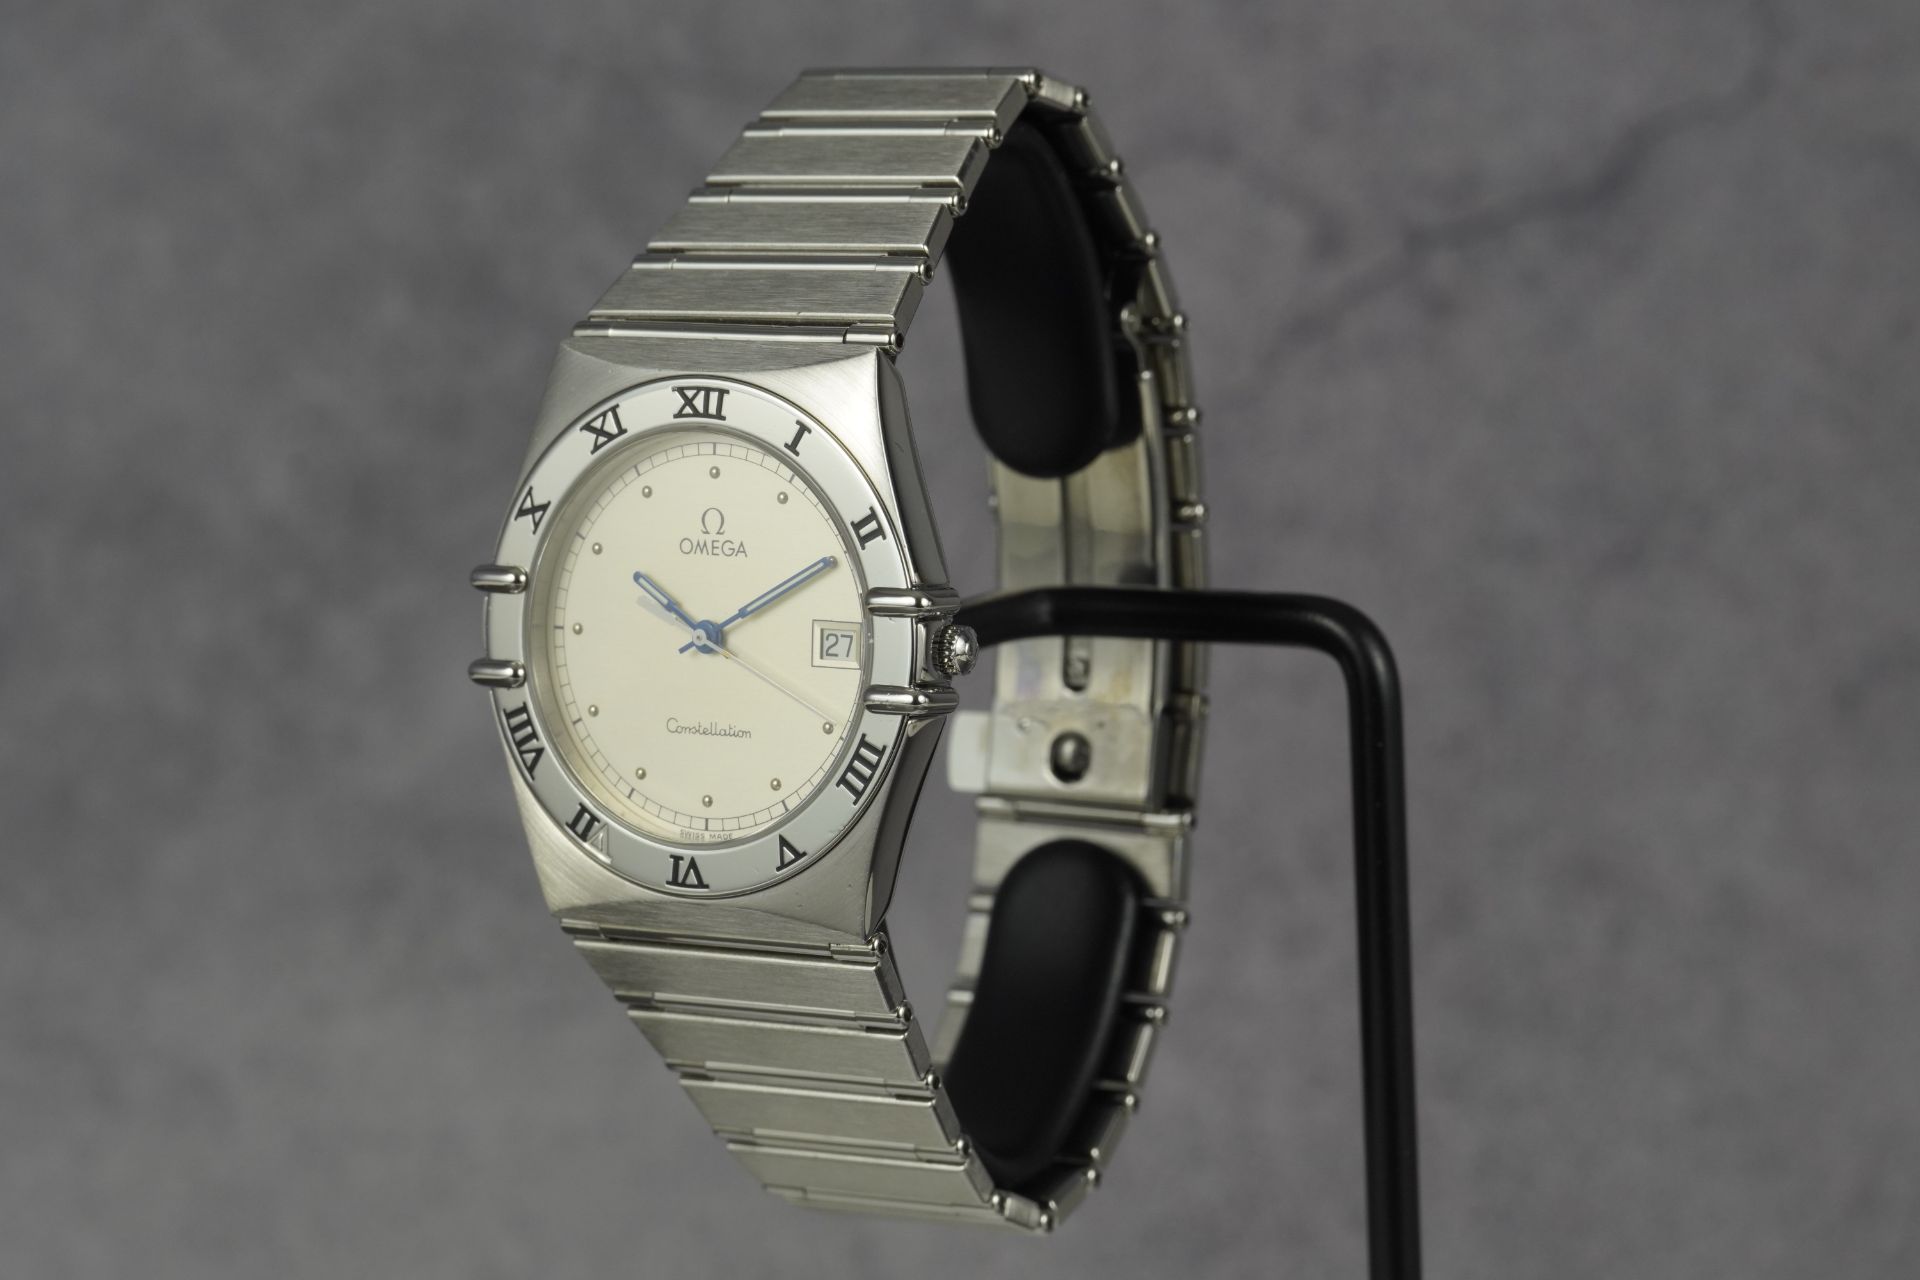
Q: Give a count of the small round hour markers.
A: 11